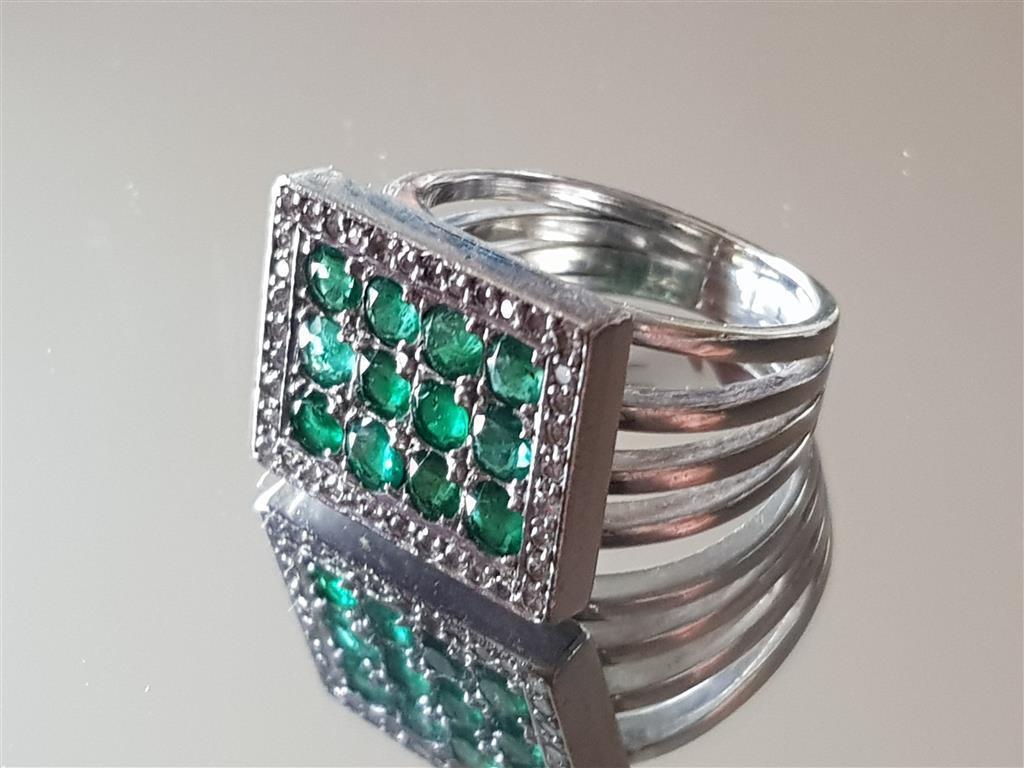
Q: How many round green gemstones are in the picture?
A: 12